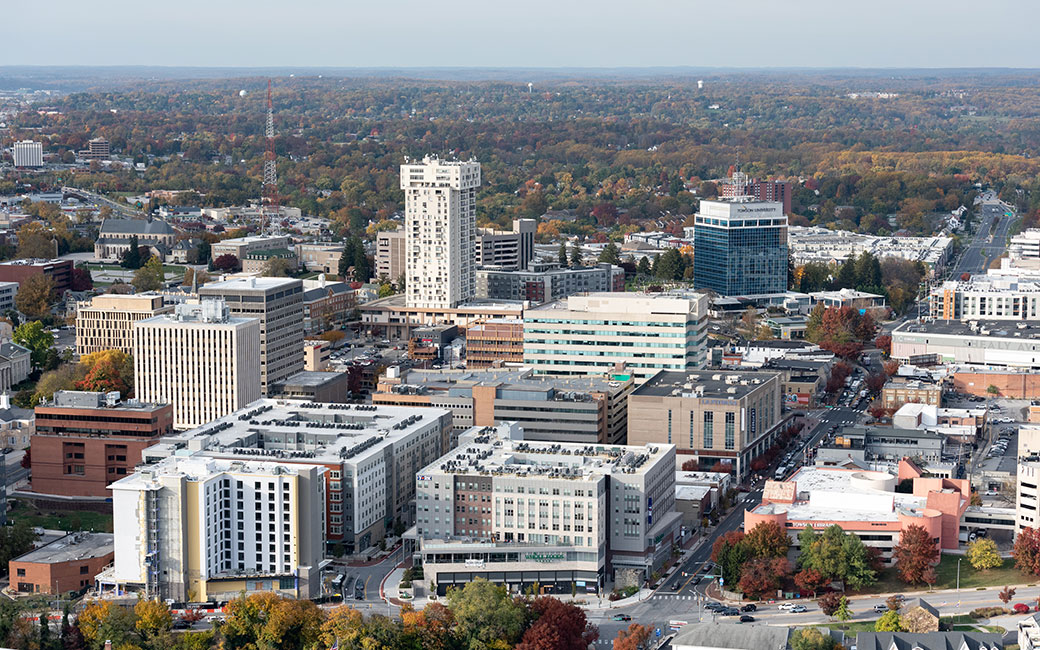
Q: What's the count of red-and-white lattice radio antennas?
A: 1